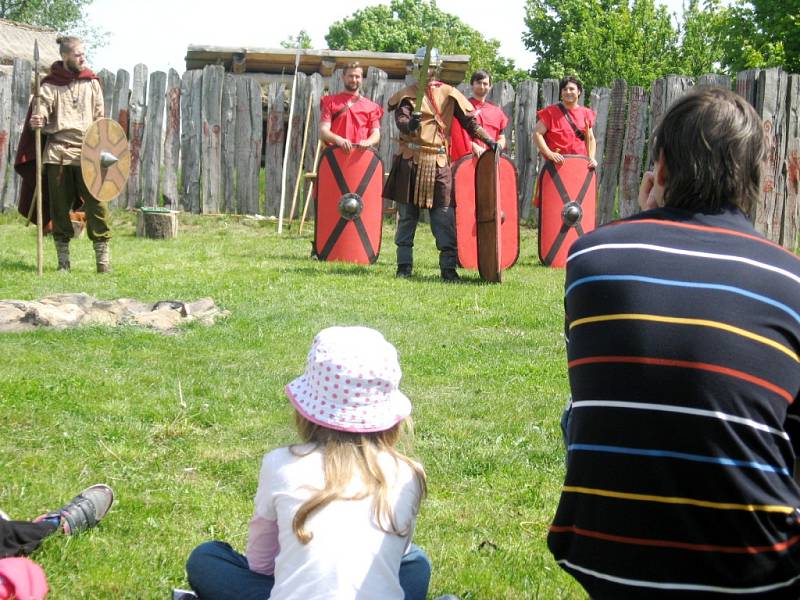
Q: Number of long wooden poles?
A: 4